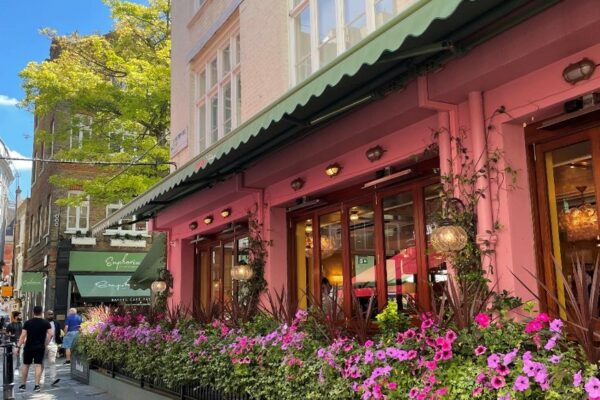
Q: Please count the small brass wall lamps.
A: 7